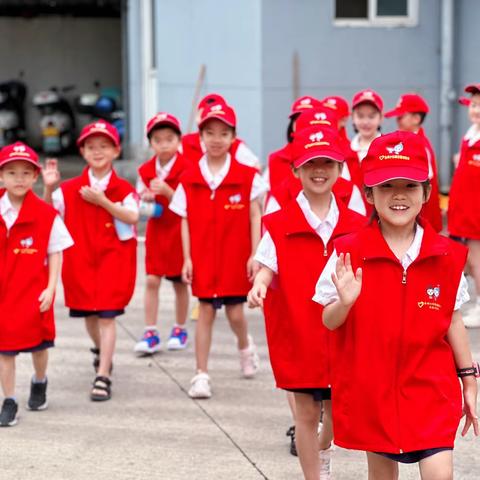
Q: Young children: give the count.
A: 13